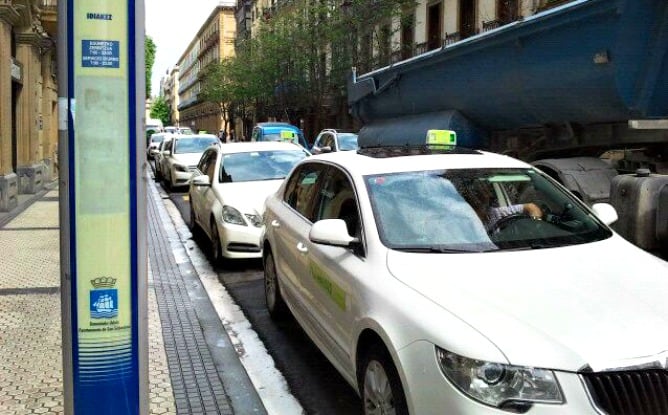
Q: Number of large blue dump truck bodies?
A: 1